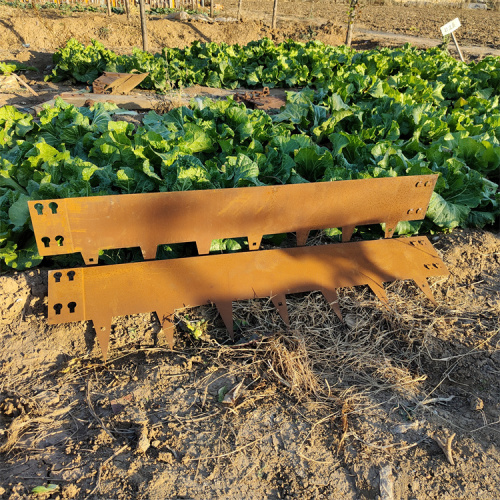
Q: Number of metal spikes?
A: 14